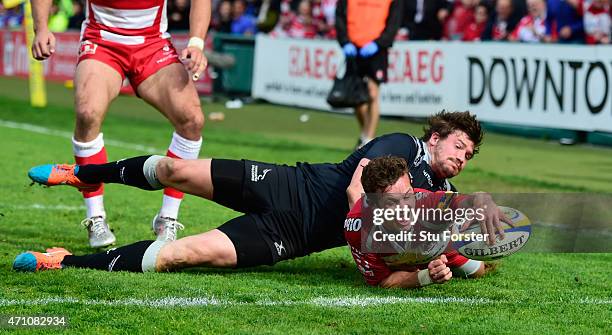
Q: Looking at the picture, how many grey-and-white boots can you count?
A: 2